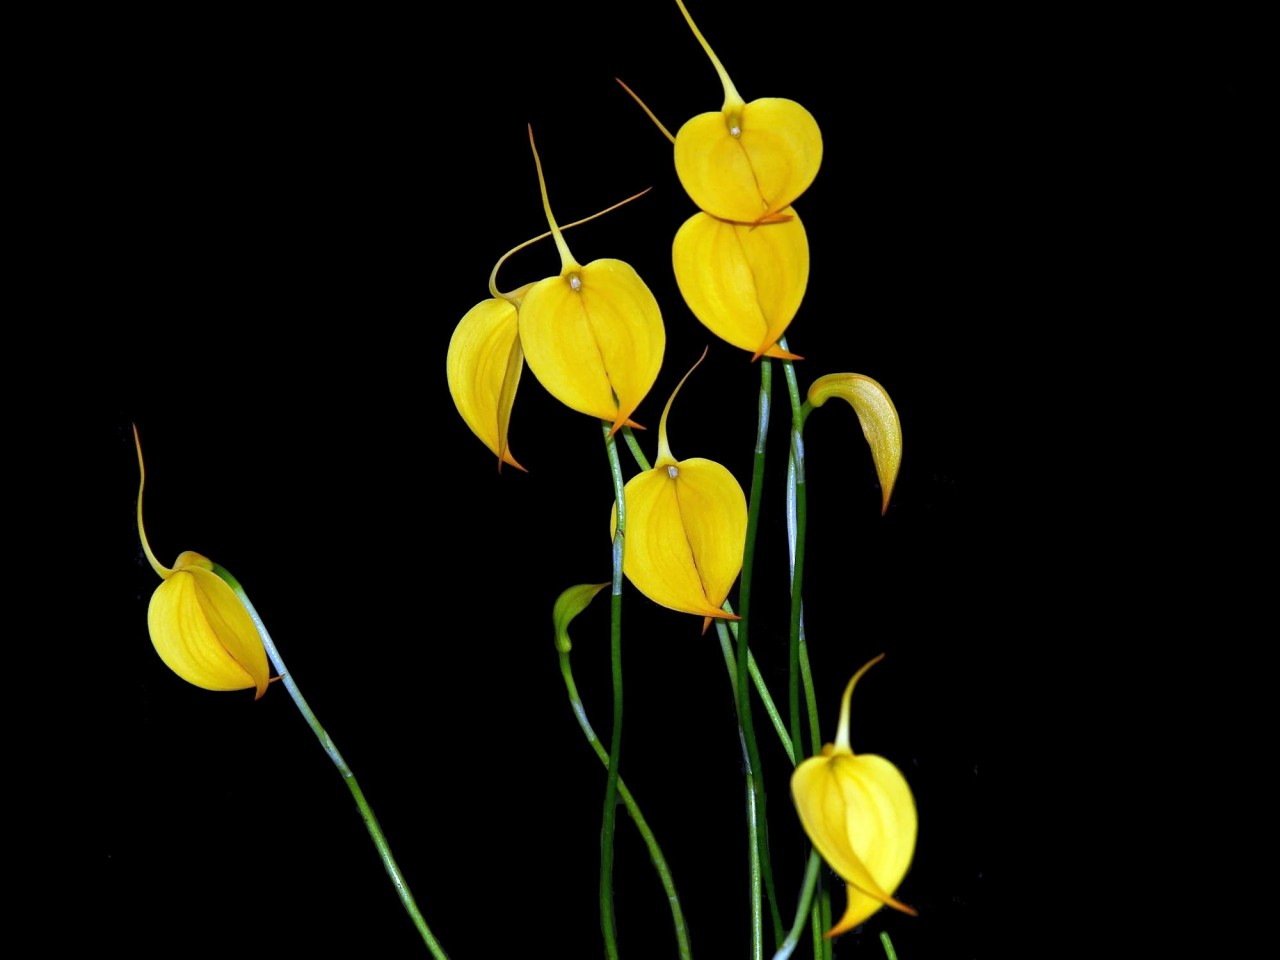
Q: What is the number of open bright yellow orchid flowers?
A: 7